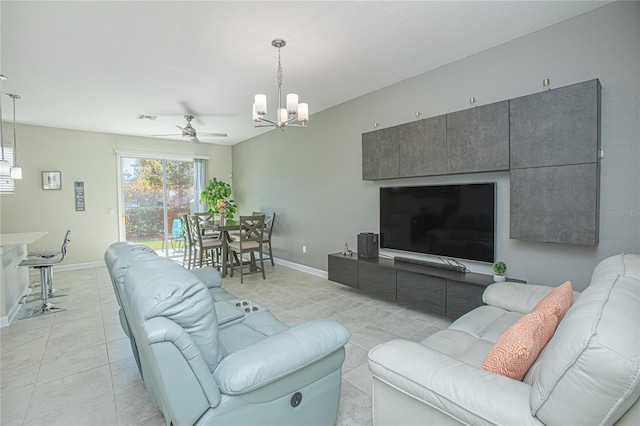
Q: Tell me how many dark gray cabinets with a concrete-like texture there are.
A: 5